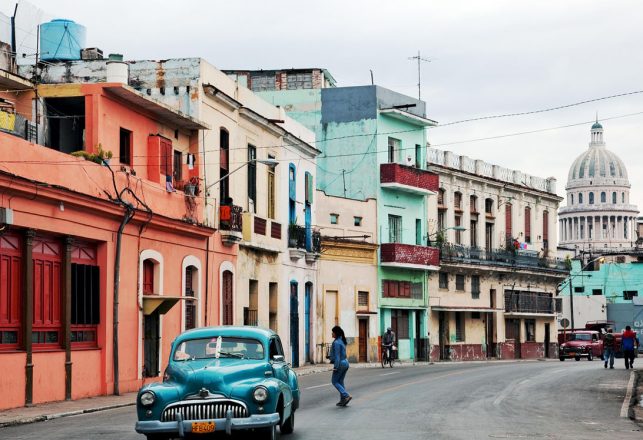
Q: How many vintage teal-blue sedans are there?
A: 1